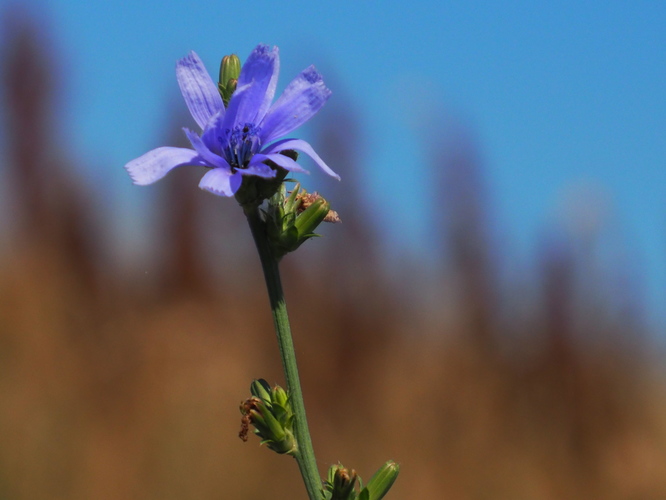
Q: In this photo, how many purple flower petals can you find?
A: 11